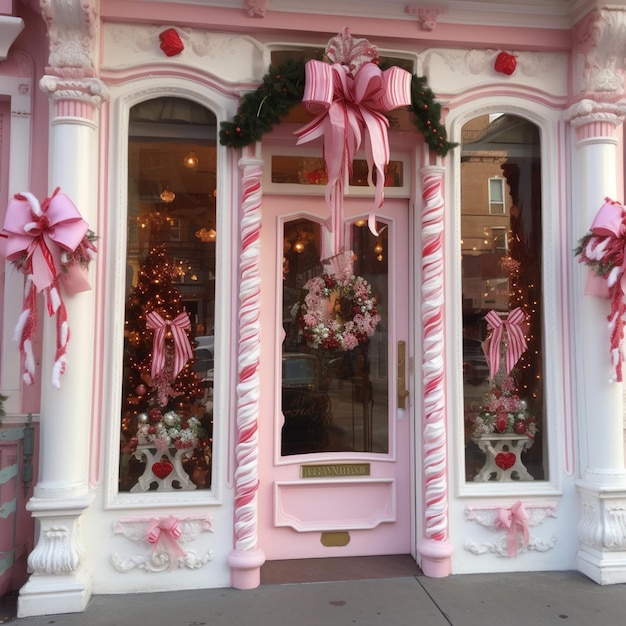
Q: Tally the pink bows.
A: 7